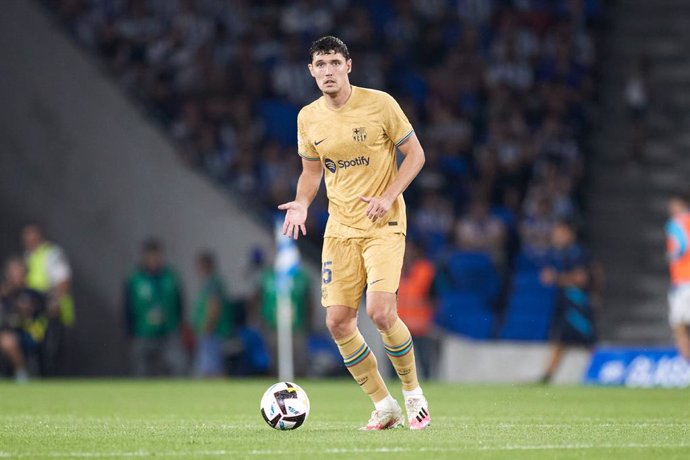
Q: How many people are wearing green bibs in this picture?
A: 3